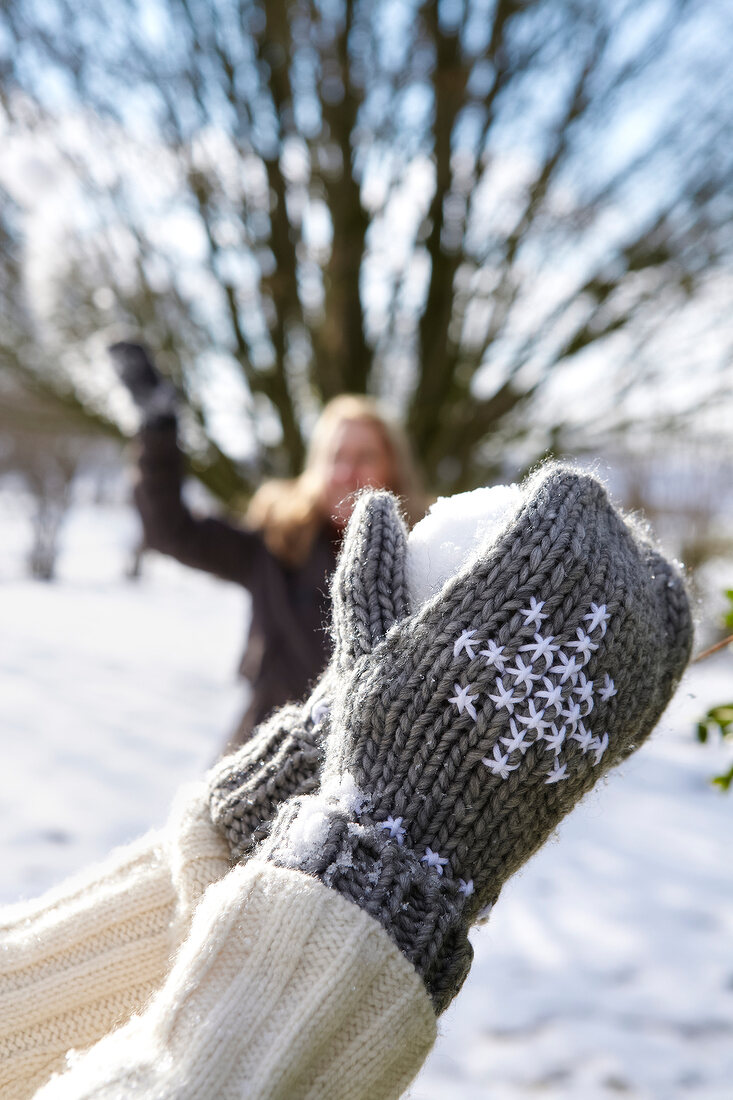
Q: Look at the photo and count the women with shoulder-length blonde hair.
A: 1